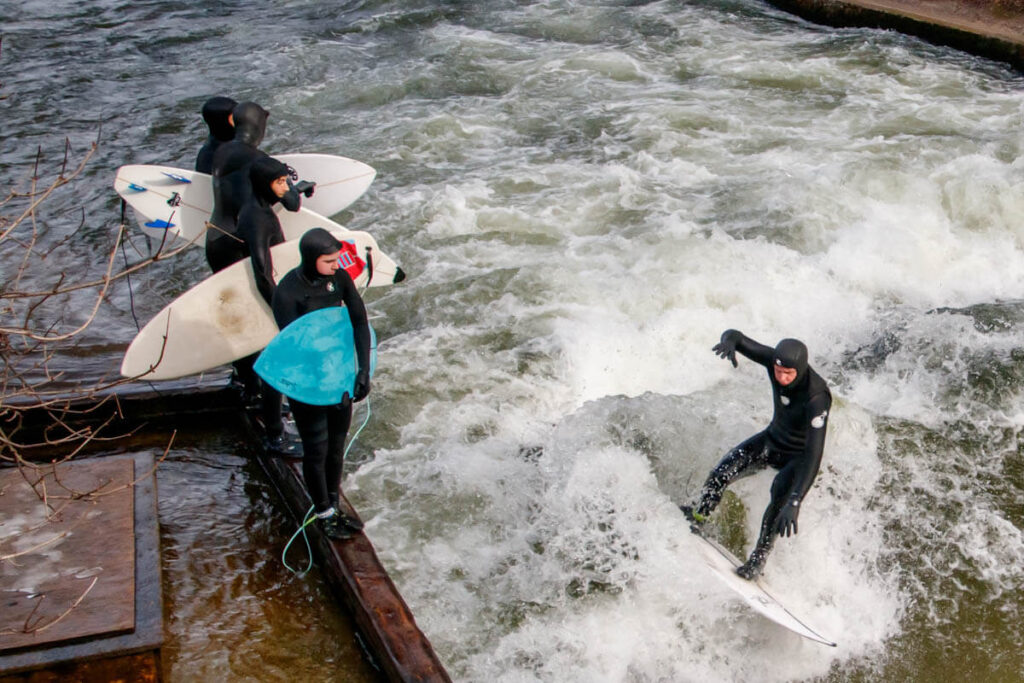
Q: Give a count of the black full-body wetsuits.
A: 5